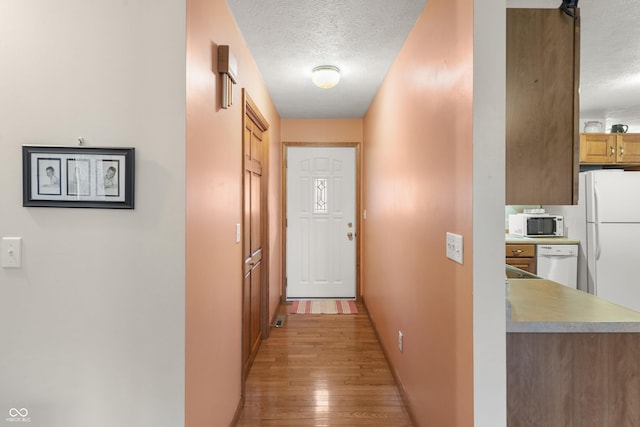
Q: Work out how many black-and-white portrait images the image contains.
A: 3